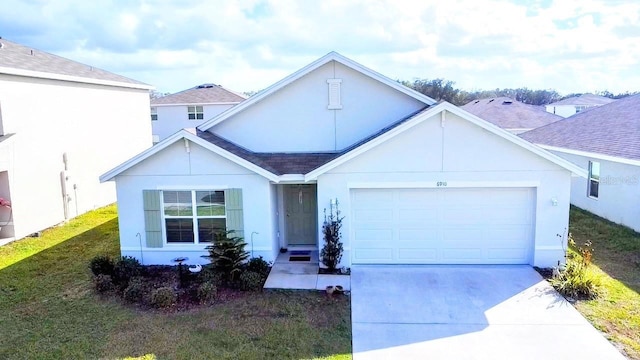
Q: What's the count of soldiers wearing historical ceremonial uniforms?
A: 0